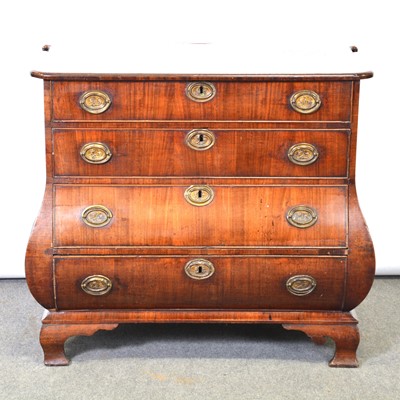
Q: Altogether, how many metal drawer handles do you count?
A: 8